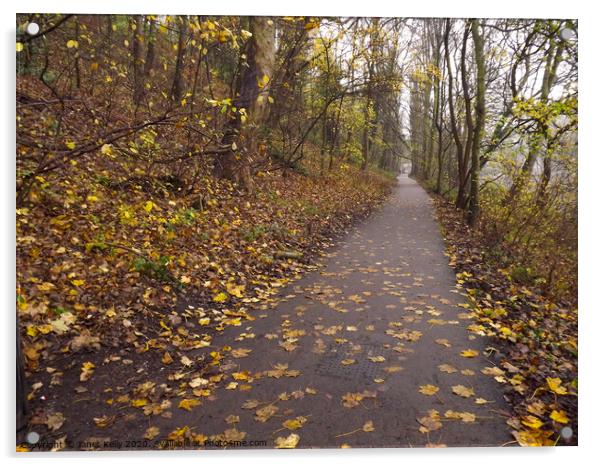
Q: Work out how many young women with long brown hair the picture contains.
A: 0